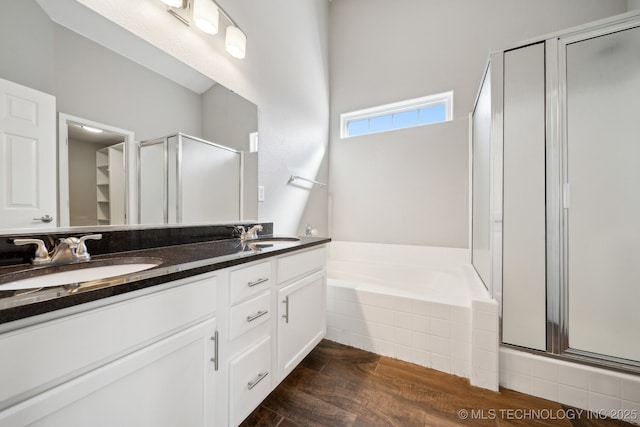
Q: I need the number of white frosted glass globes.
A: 3